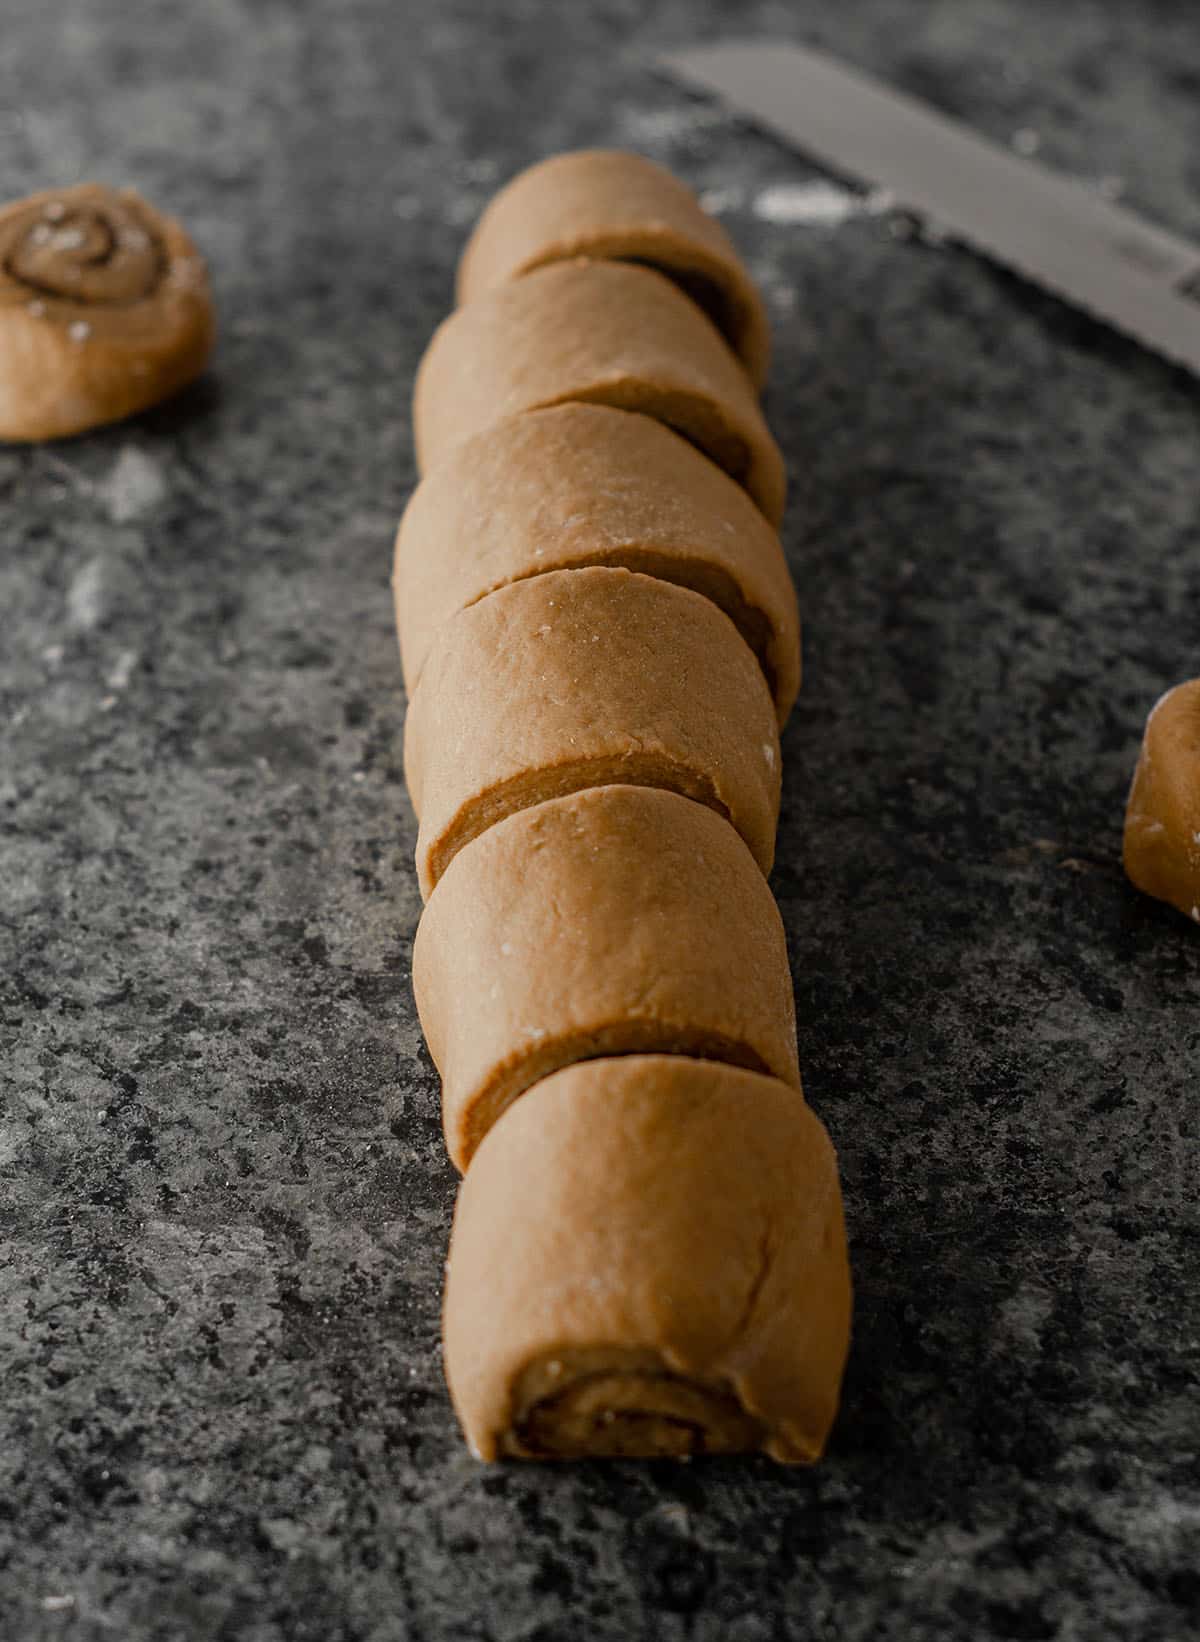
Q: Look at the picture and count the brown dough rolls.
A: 8